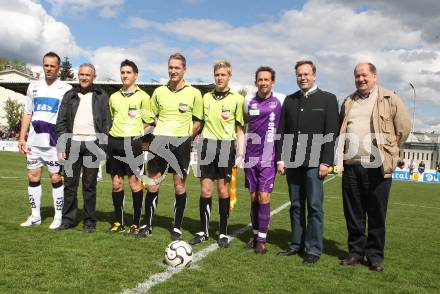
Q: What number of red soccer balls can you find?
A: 0